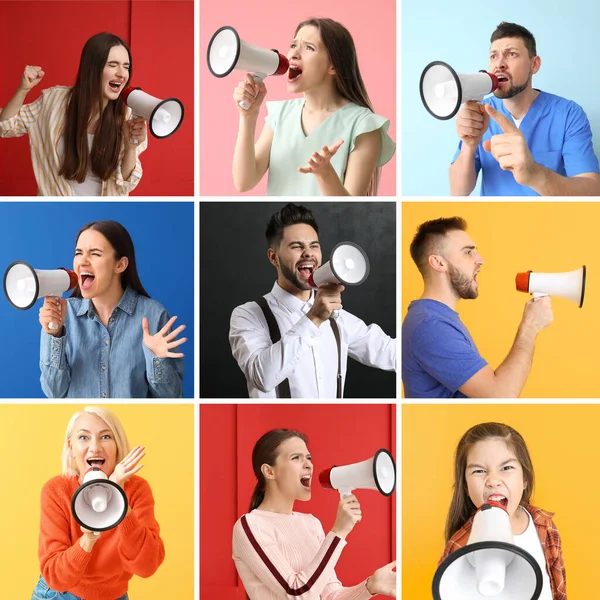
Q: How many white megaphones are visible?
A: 9